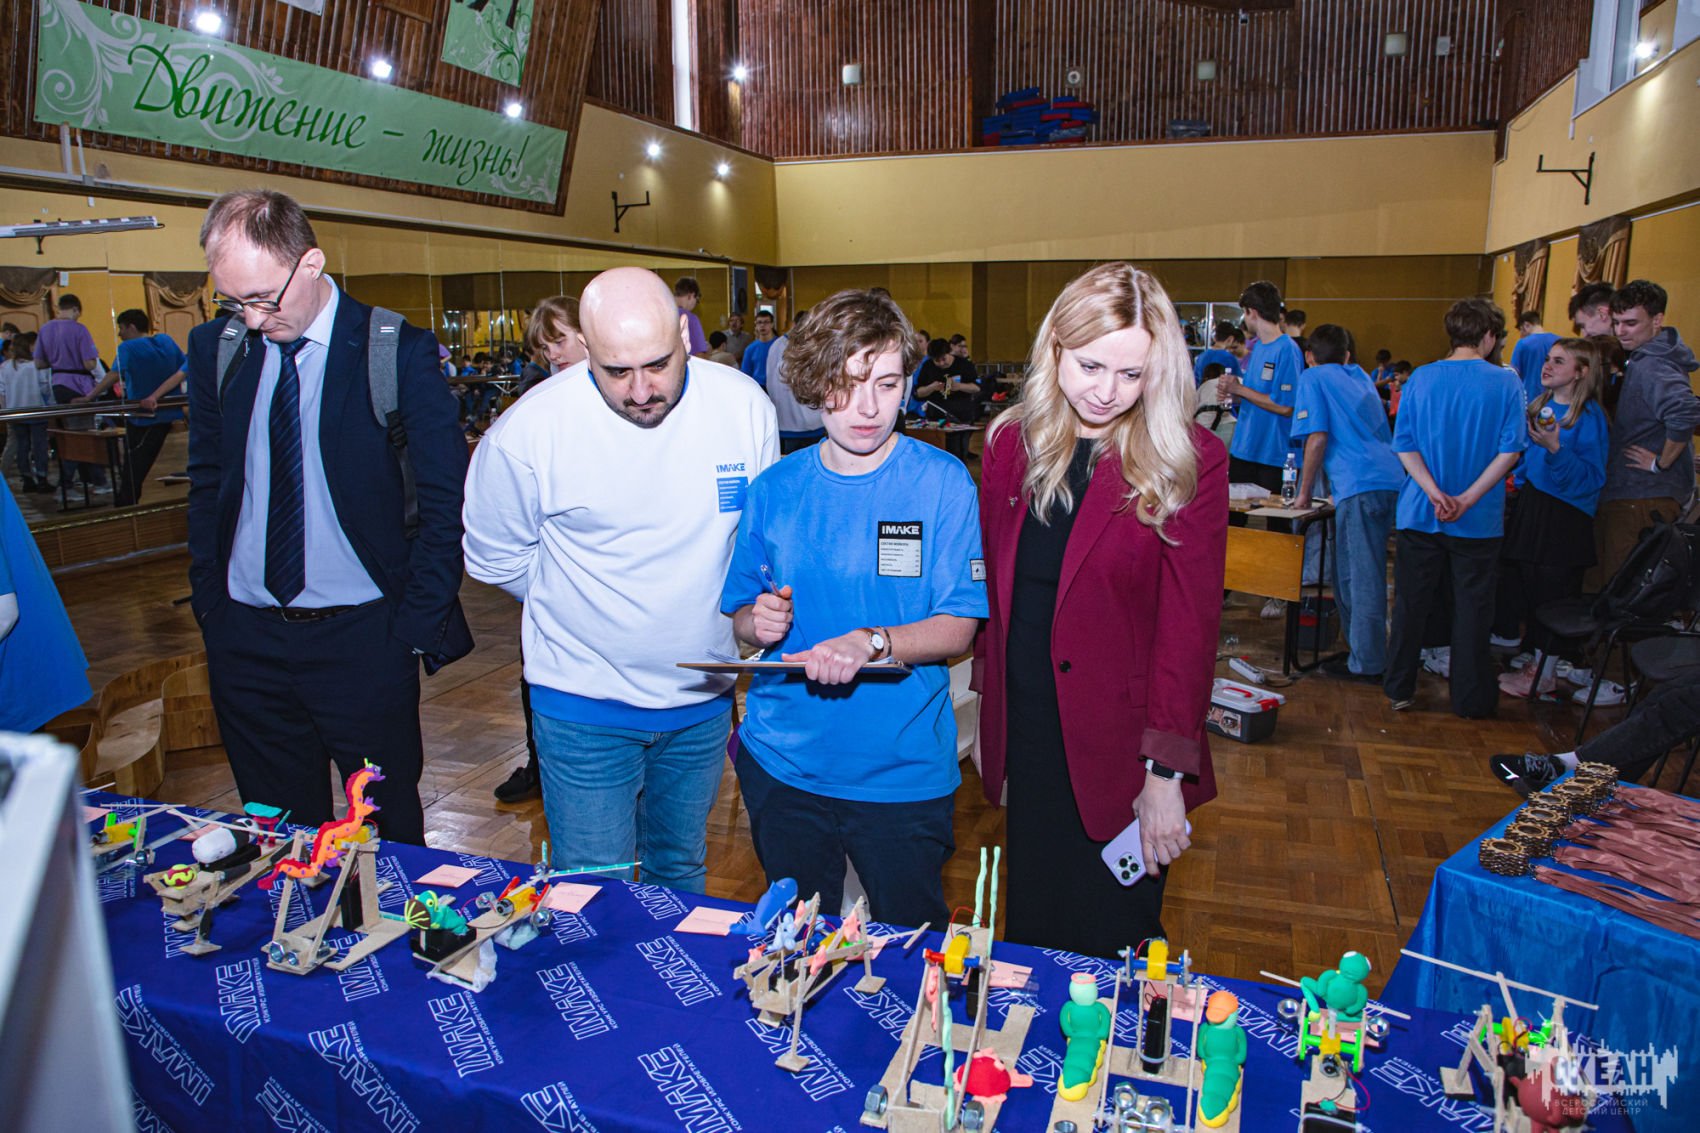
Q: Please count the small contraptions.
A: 9